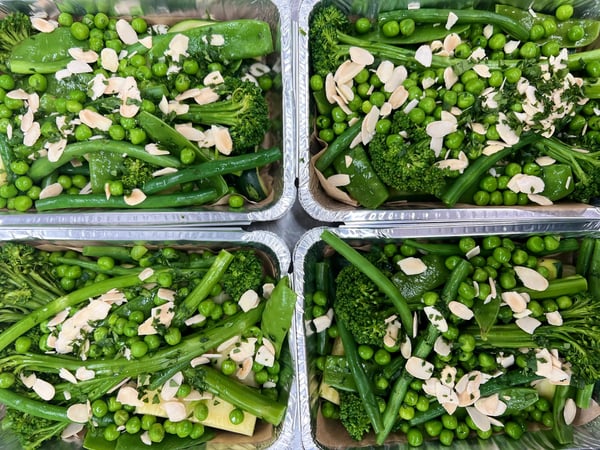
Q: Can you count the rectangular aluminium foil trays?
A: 4